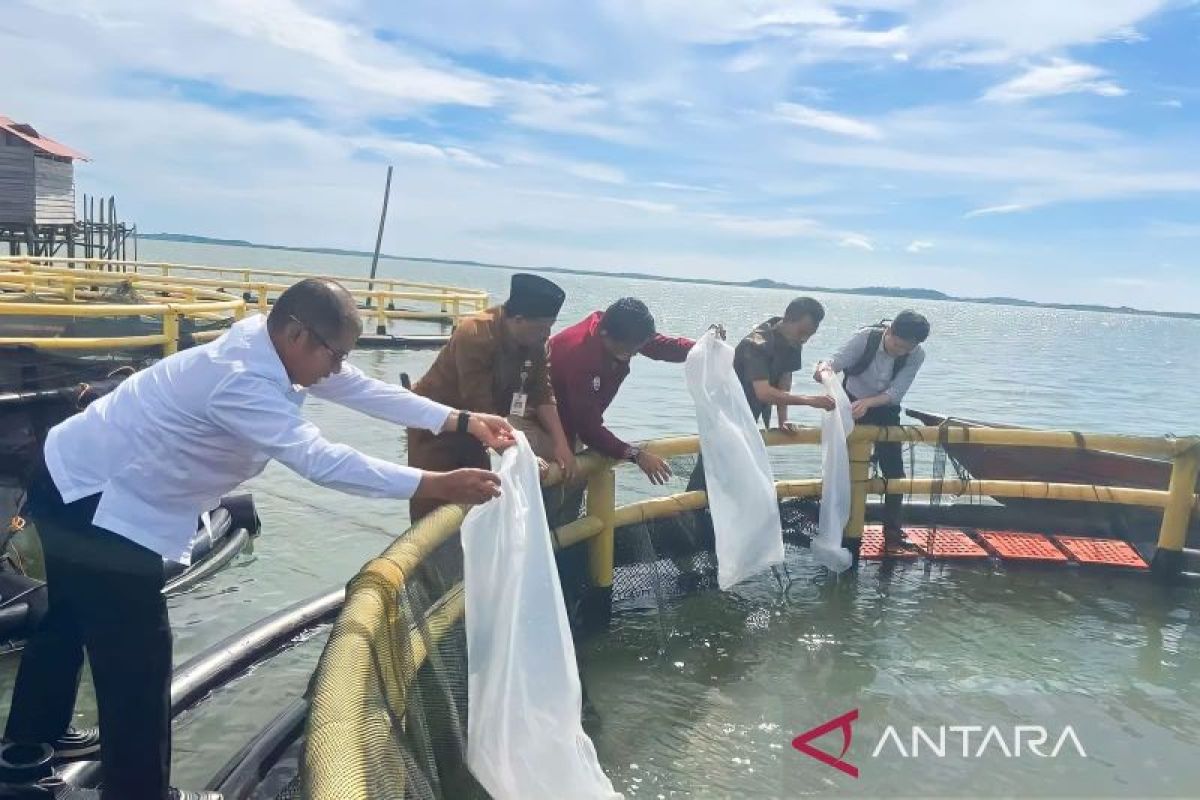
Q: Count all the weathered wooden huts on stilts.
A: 1